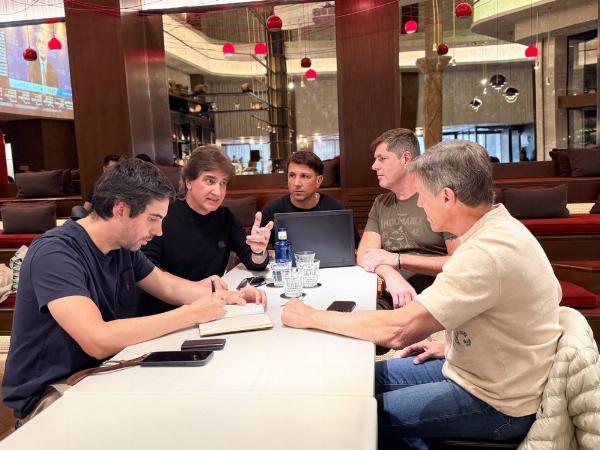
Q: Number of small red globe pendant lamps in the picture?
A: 11